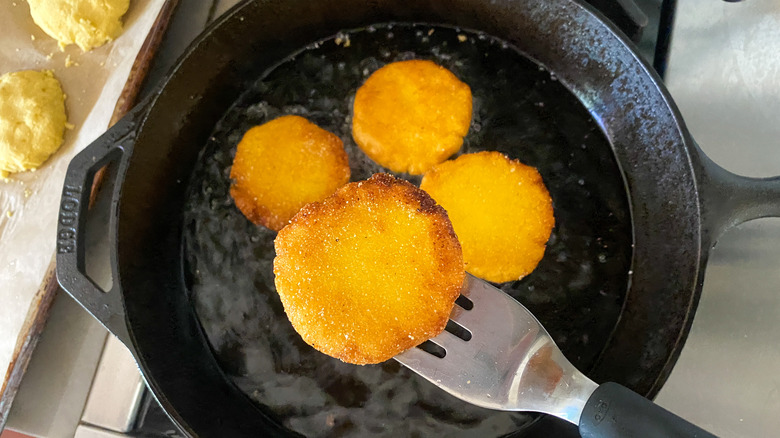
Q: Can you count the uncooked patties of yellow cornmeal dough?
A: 2